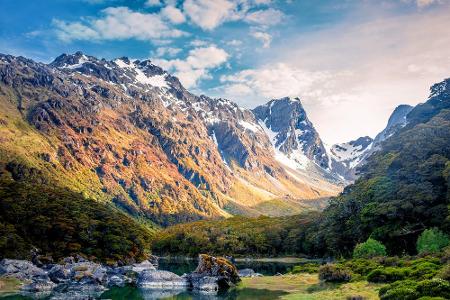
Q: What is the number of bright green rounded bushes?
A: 2